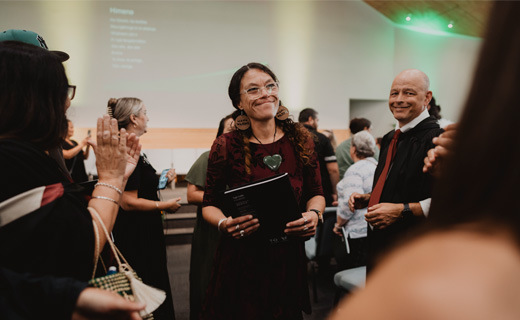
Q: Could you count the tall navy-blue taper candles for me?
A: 0